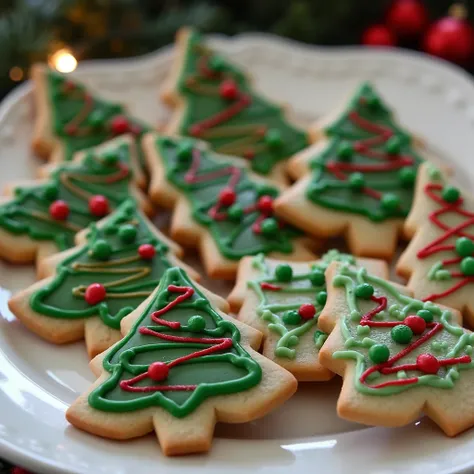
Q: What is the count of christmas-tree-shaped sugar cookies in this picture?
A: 10